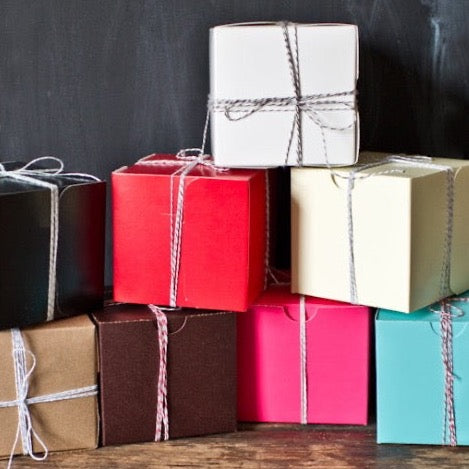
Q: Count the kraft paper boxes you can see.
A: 1